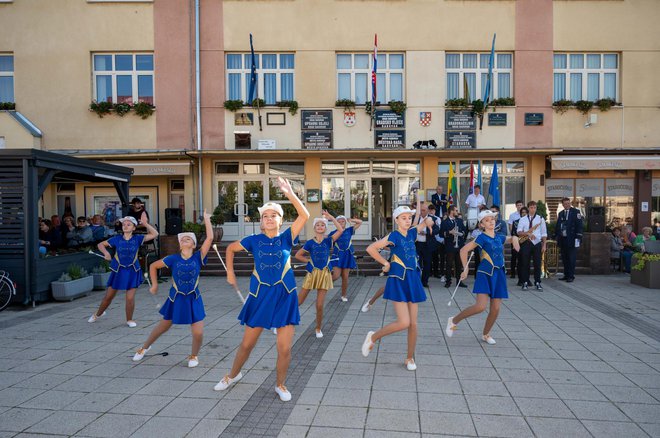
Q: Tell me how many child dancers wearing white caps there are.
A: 7